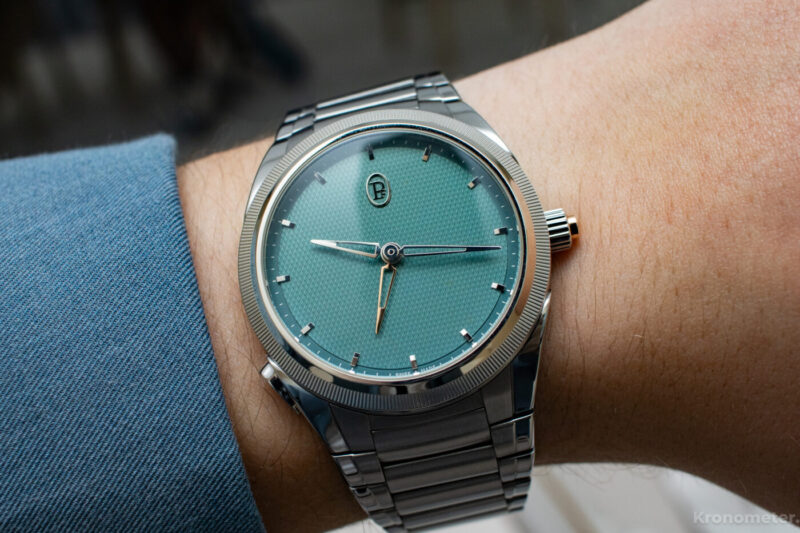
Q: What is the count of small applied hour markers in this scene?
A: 12